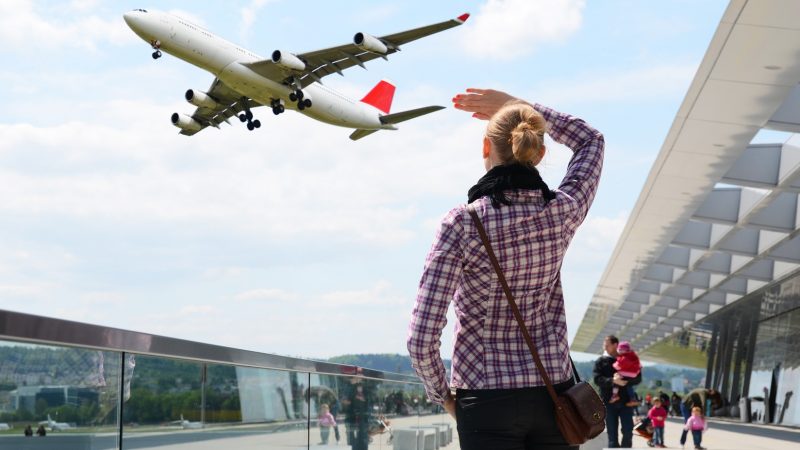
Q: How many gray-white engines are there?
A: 4